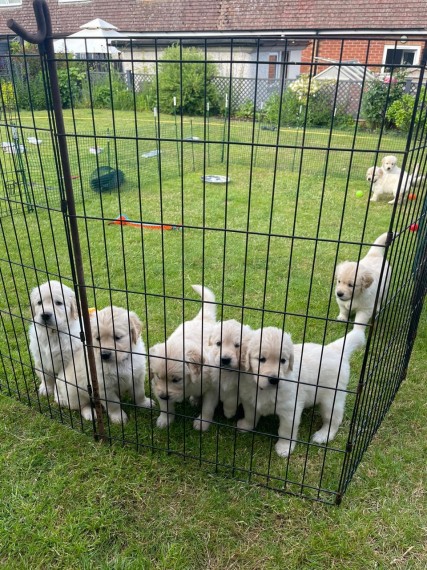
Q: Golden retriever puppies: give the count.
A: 8